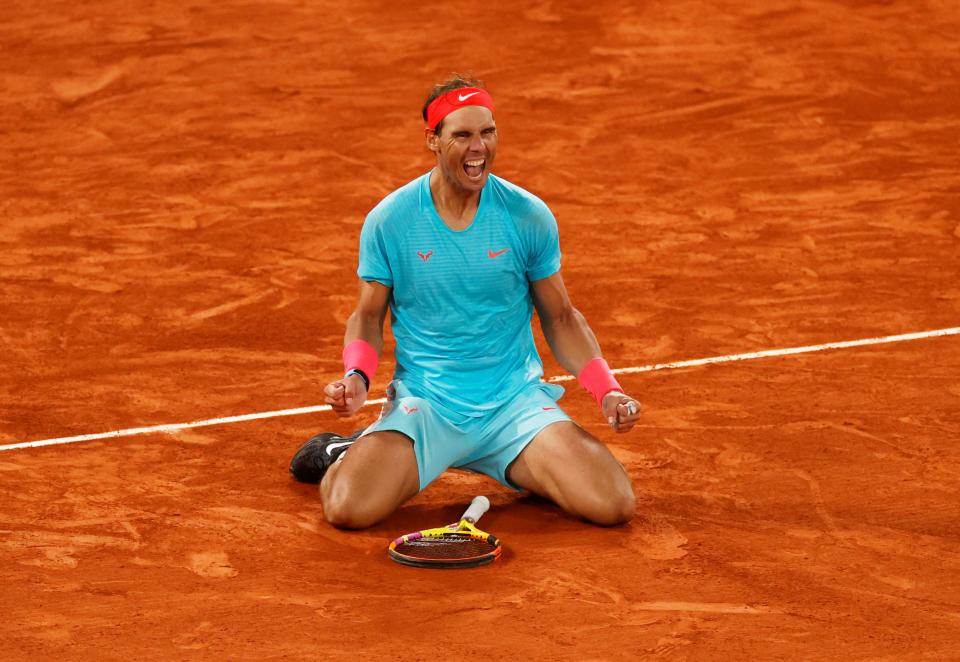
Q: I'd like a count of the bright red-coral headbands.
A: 1